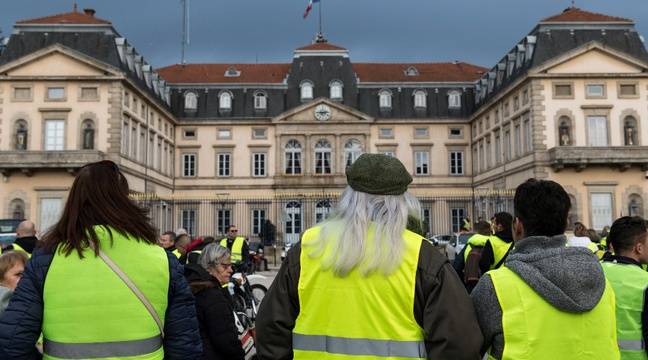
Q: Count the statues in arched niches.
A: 4